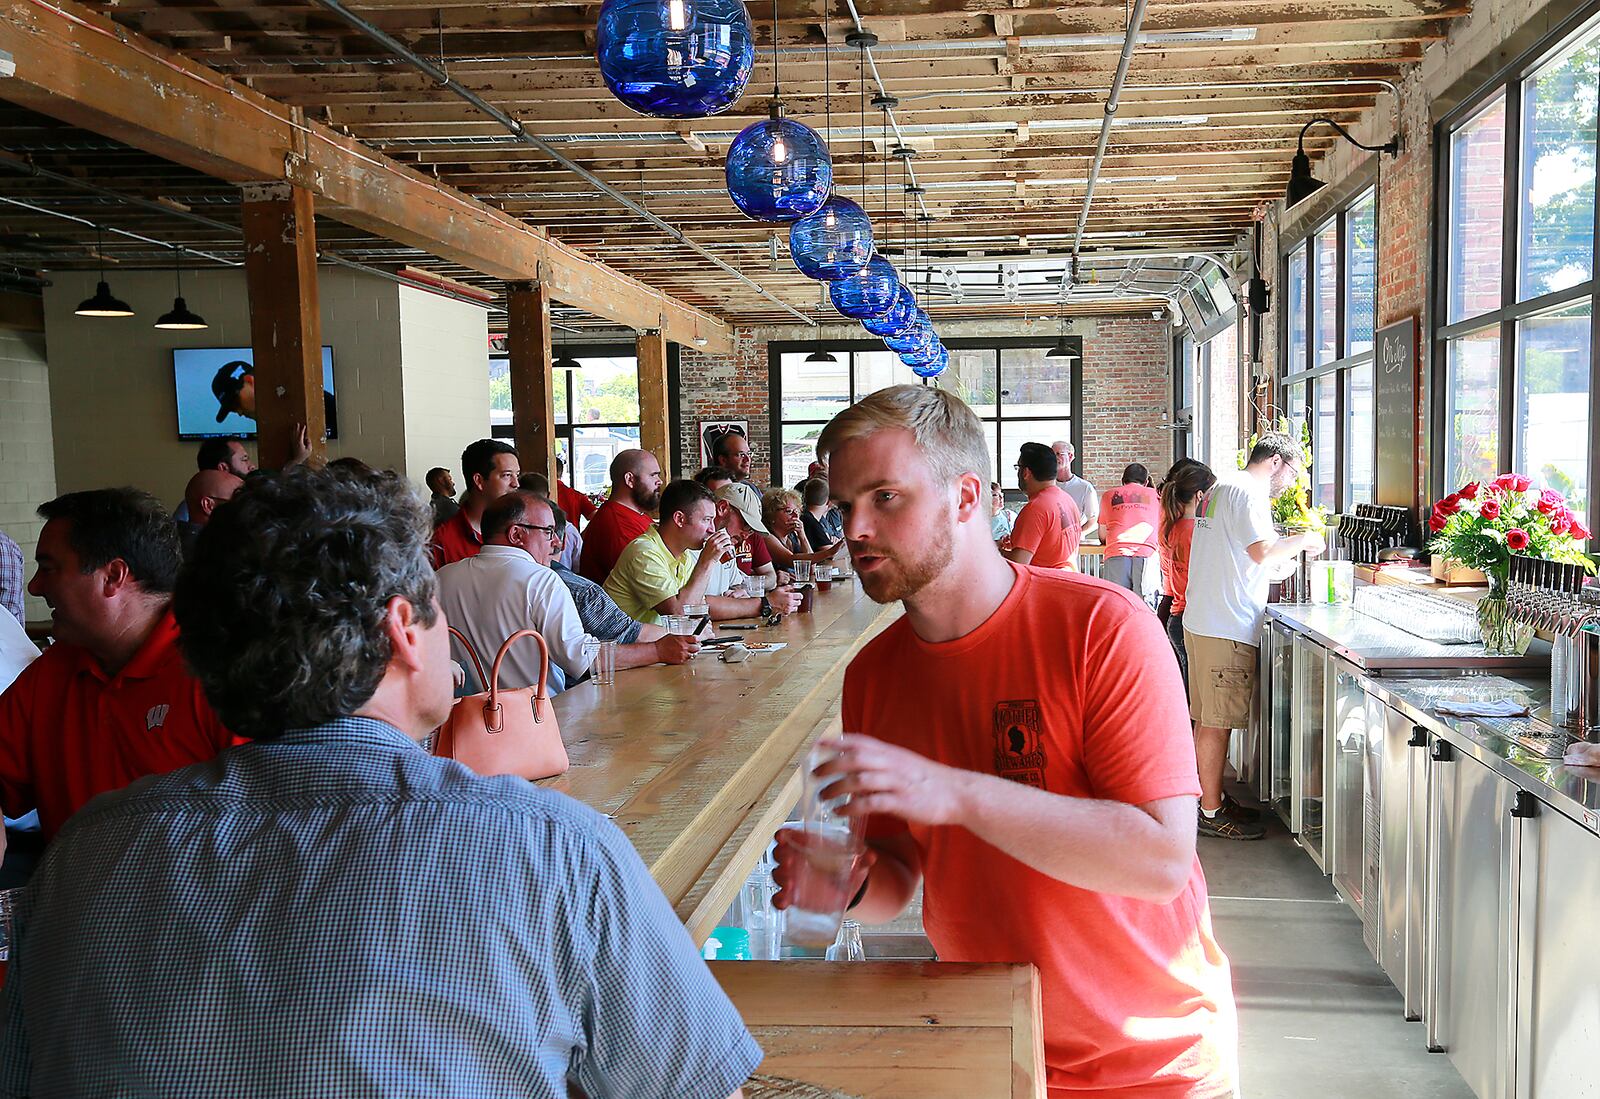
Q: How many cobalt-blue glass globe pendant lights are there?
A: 8